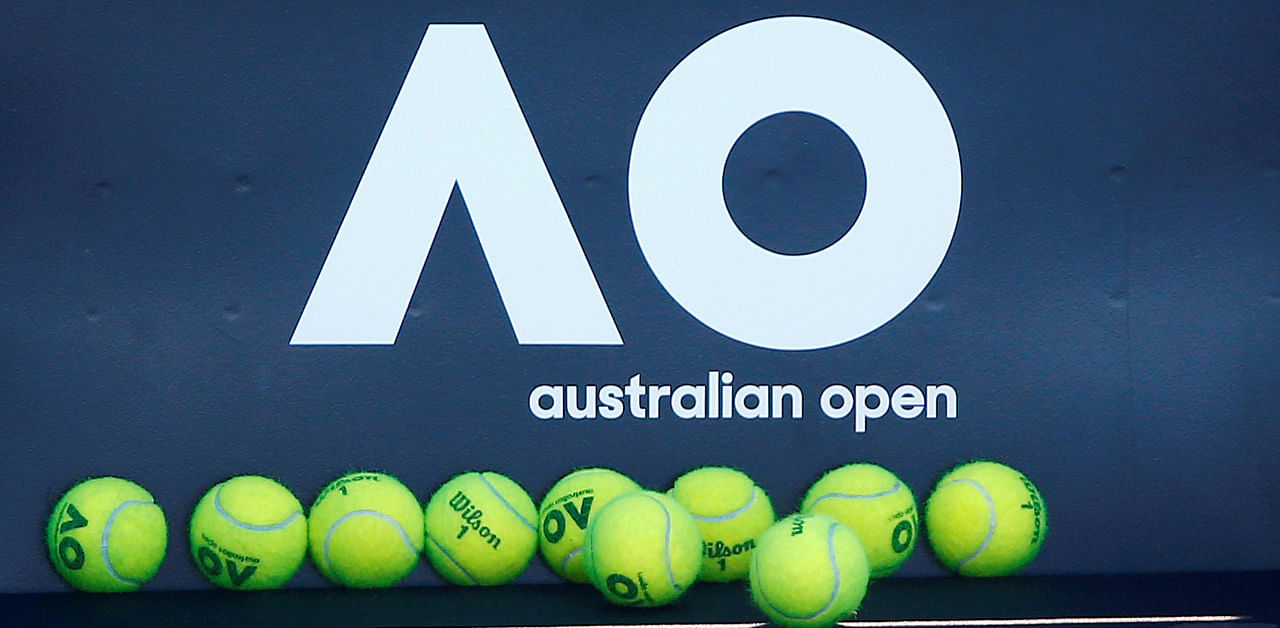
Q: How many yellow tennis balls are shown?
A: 10